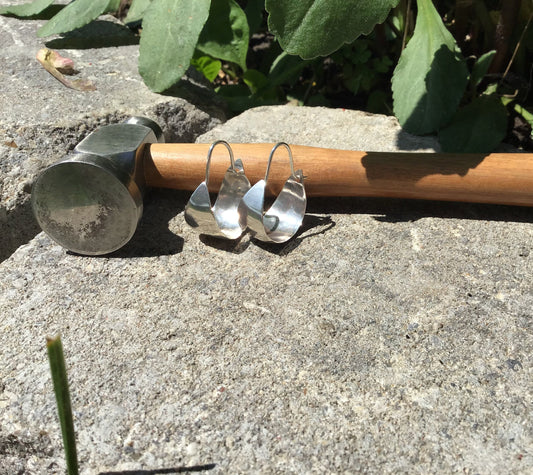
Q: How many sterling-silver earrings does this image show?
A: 2